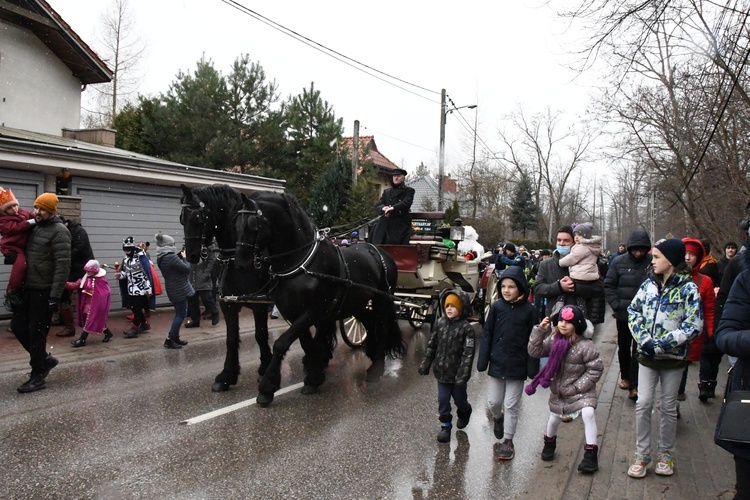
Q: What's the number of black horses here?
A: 2